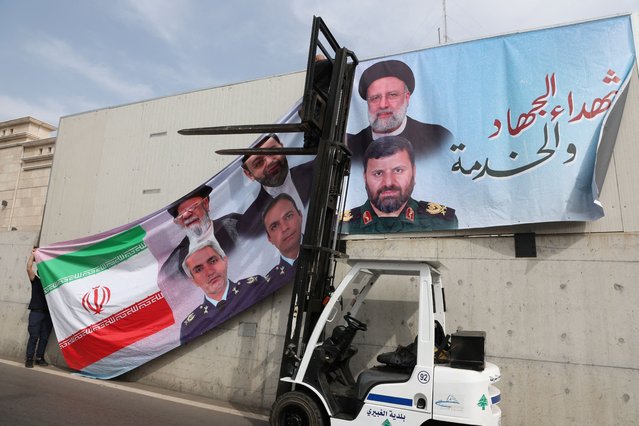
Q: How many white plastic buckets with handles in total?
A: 0